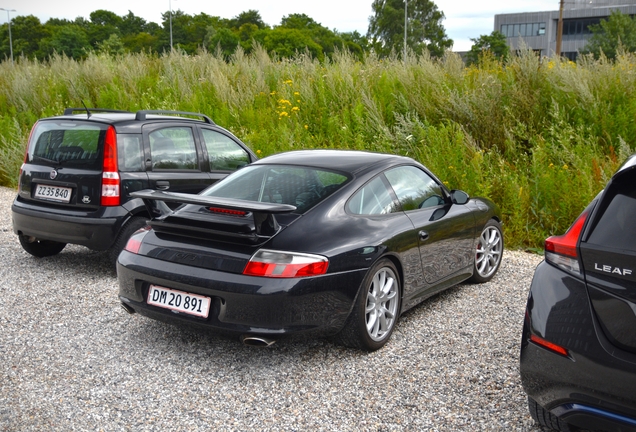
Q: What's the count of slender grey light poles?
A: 3